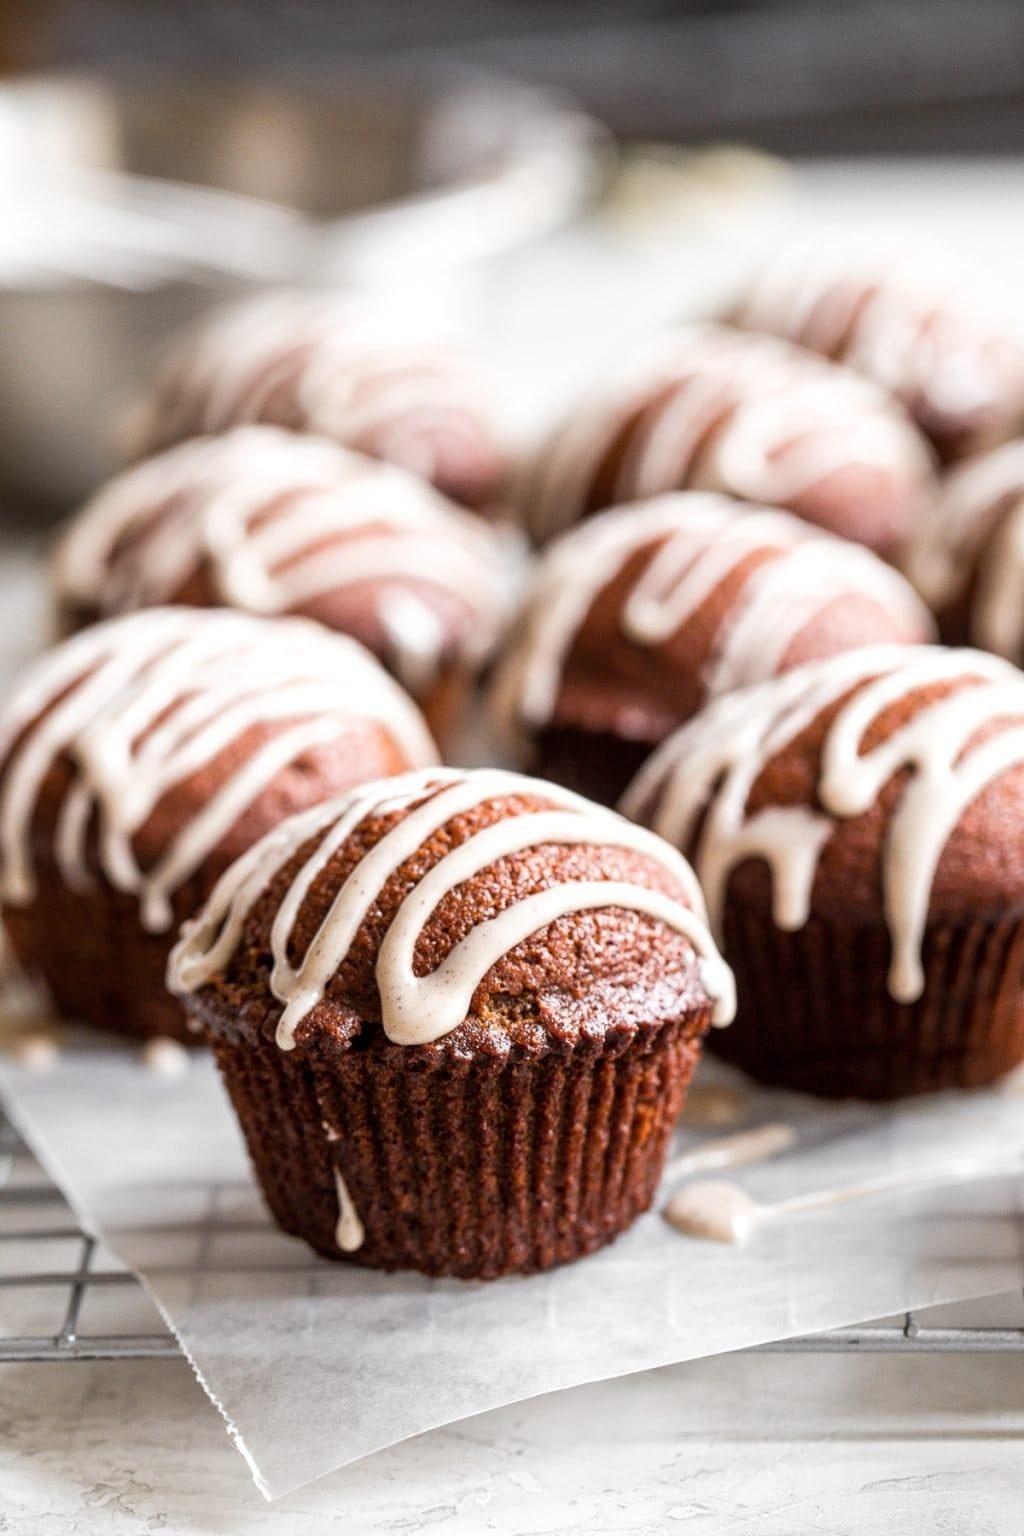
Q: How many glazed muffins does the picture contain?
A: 9